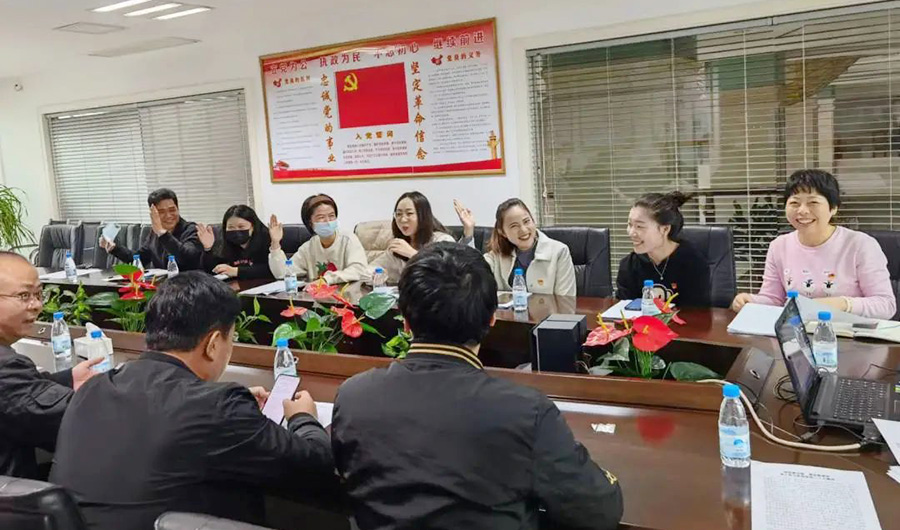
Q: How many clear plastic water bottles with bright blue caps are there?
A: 13